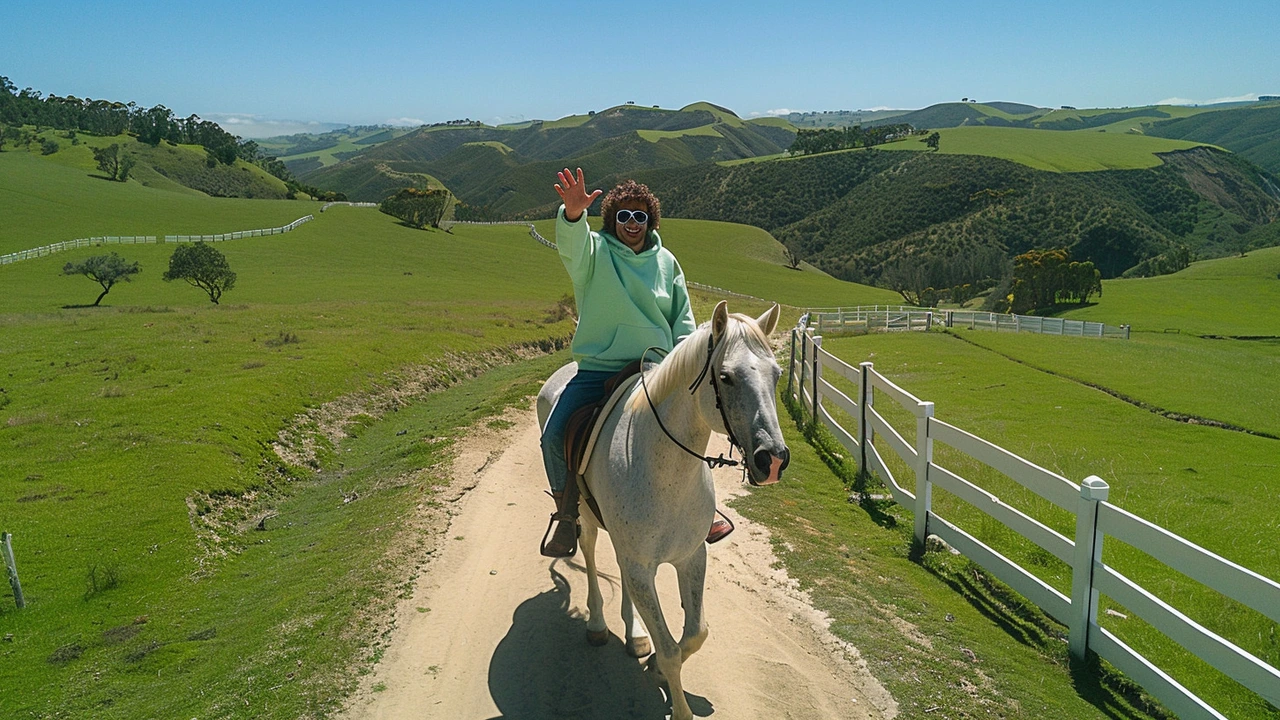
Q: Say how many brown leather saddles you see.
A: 1